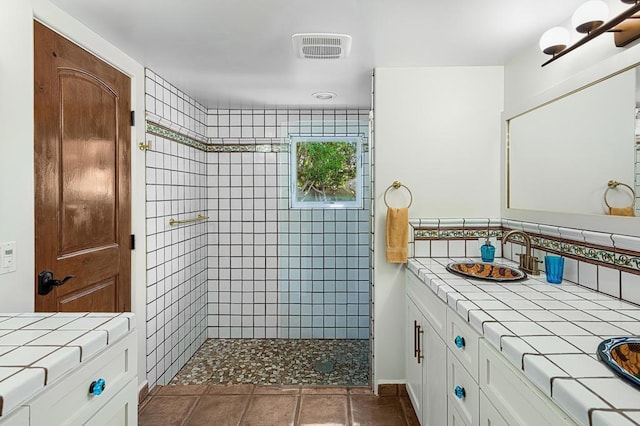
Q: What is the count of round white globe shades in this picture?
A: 2